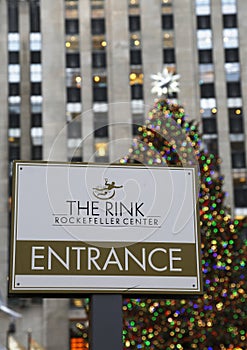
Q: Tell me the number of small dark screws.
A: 4